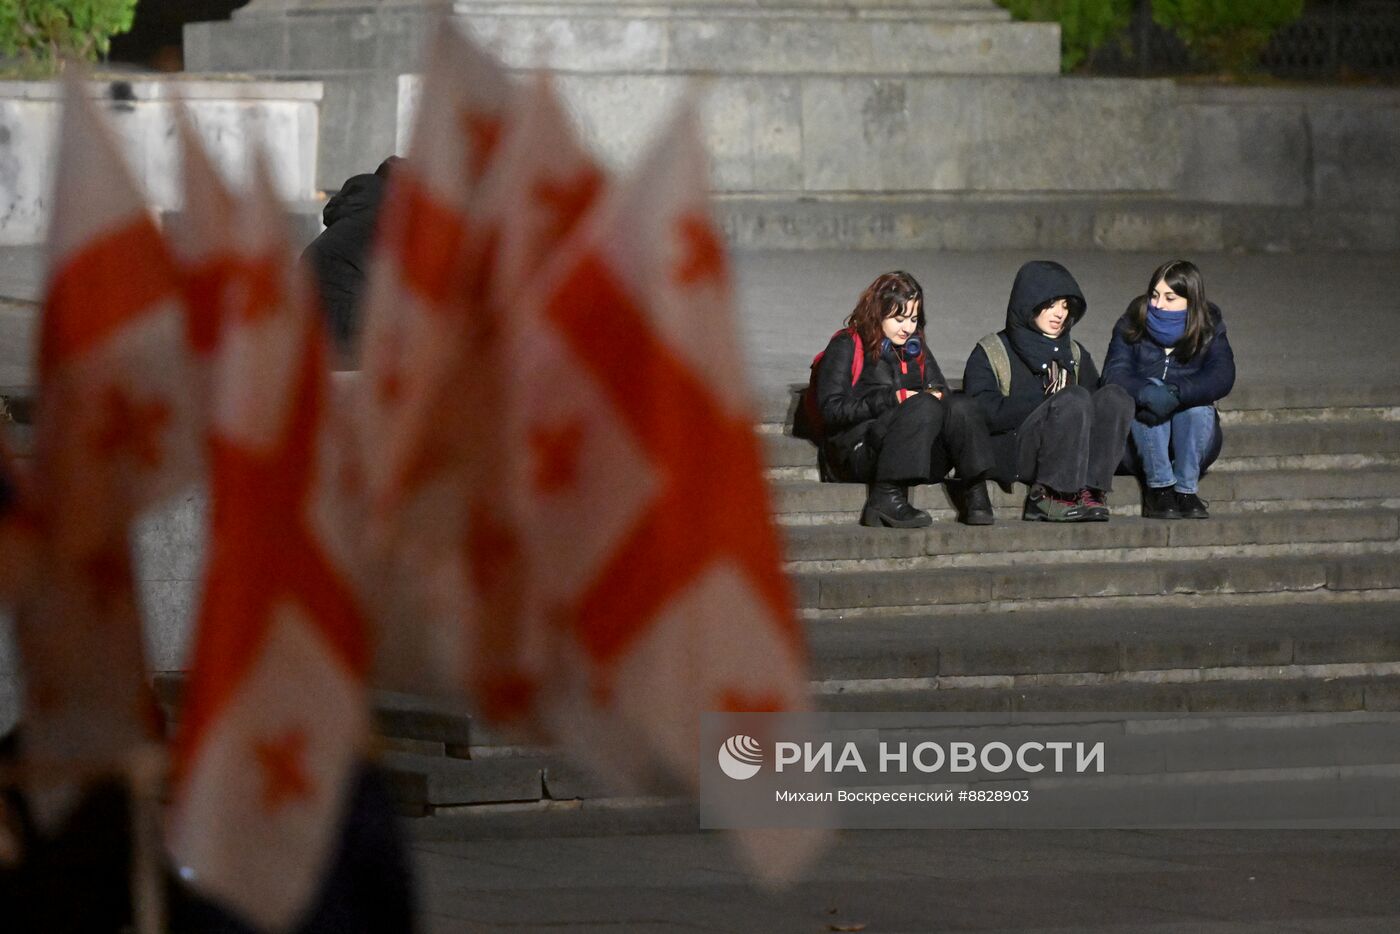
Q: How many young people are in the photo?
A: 3